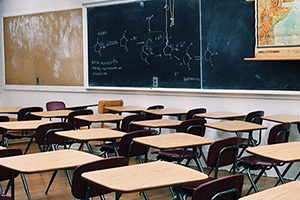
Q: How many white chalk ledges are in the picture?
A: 1